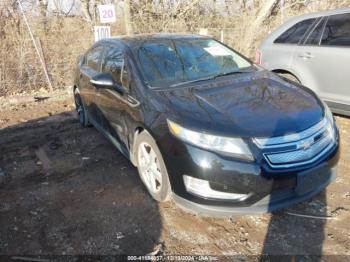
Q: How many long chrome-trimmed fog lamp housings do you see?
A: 1